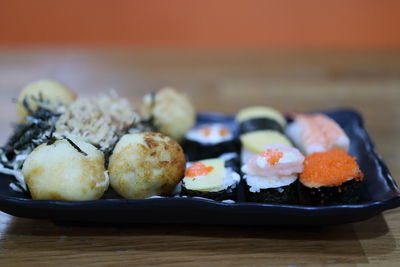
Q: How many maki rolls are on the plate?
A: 4